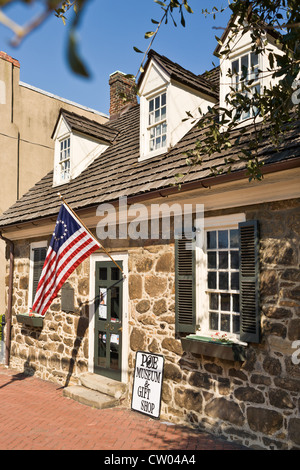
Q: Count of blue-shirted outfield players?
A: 0